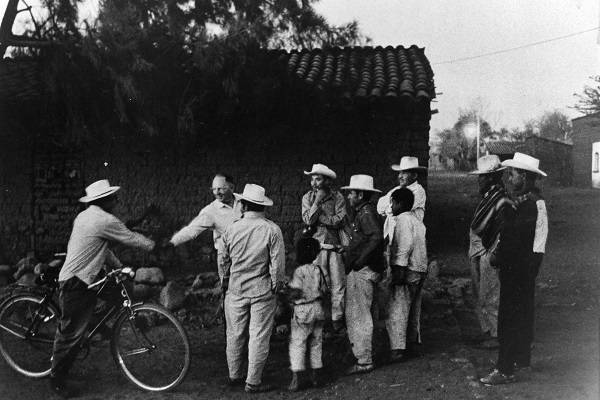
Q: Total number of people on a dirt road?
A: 10